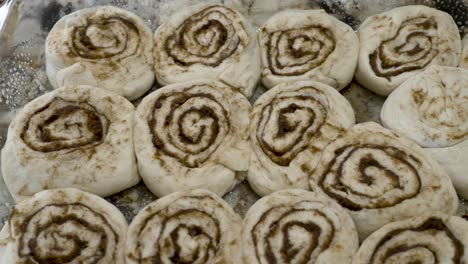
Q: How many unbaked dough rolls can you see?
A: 13